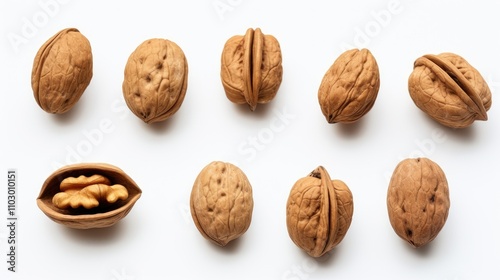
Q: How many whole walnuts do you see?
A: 8